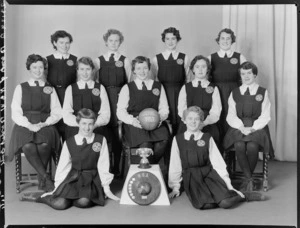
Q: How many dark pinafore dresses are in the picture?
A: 11